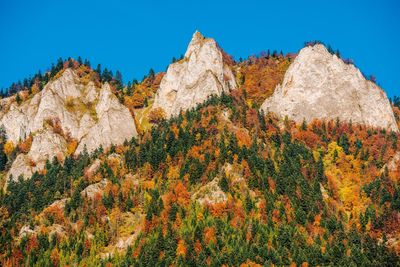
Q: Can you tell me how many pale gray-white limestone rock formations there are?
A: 3